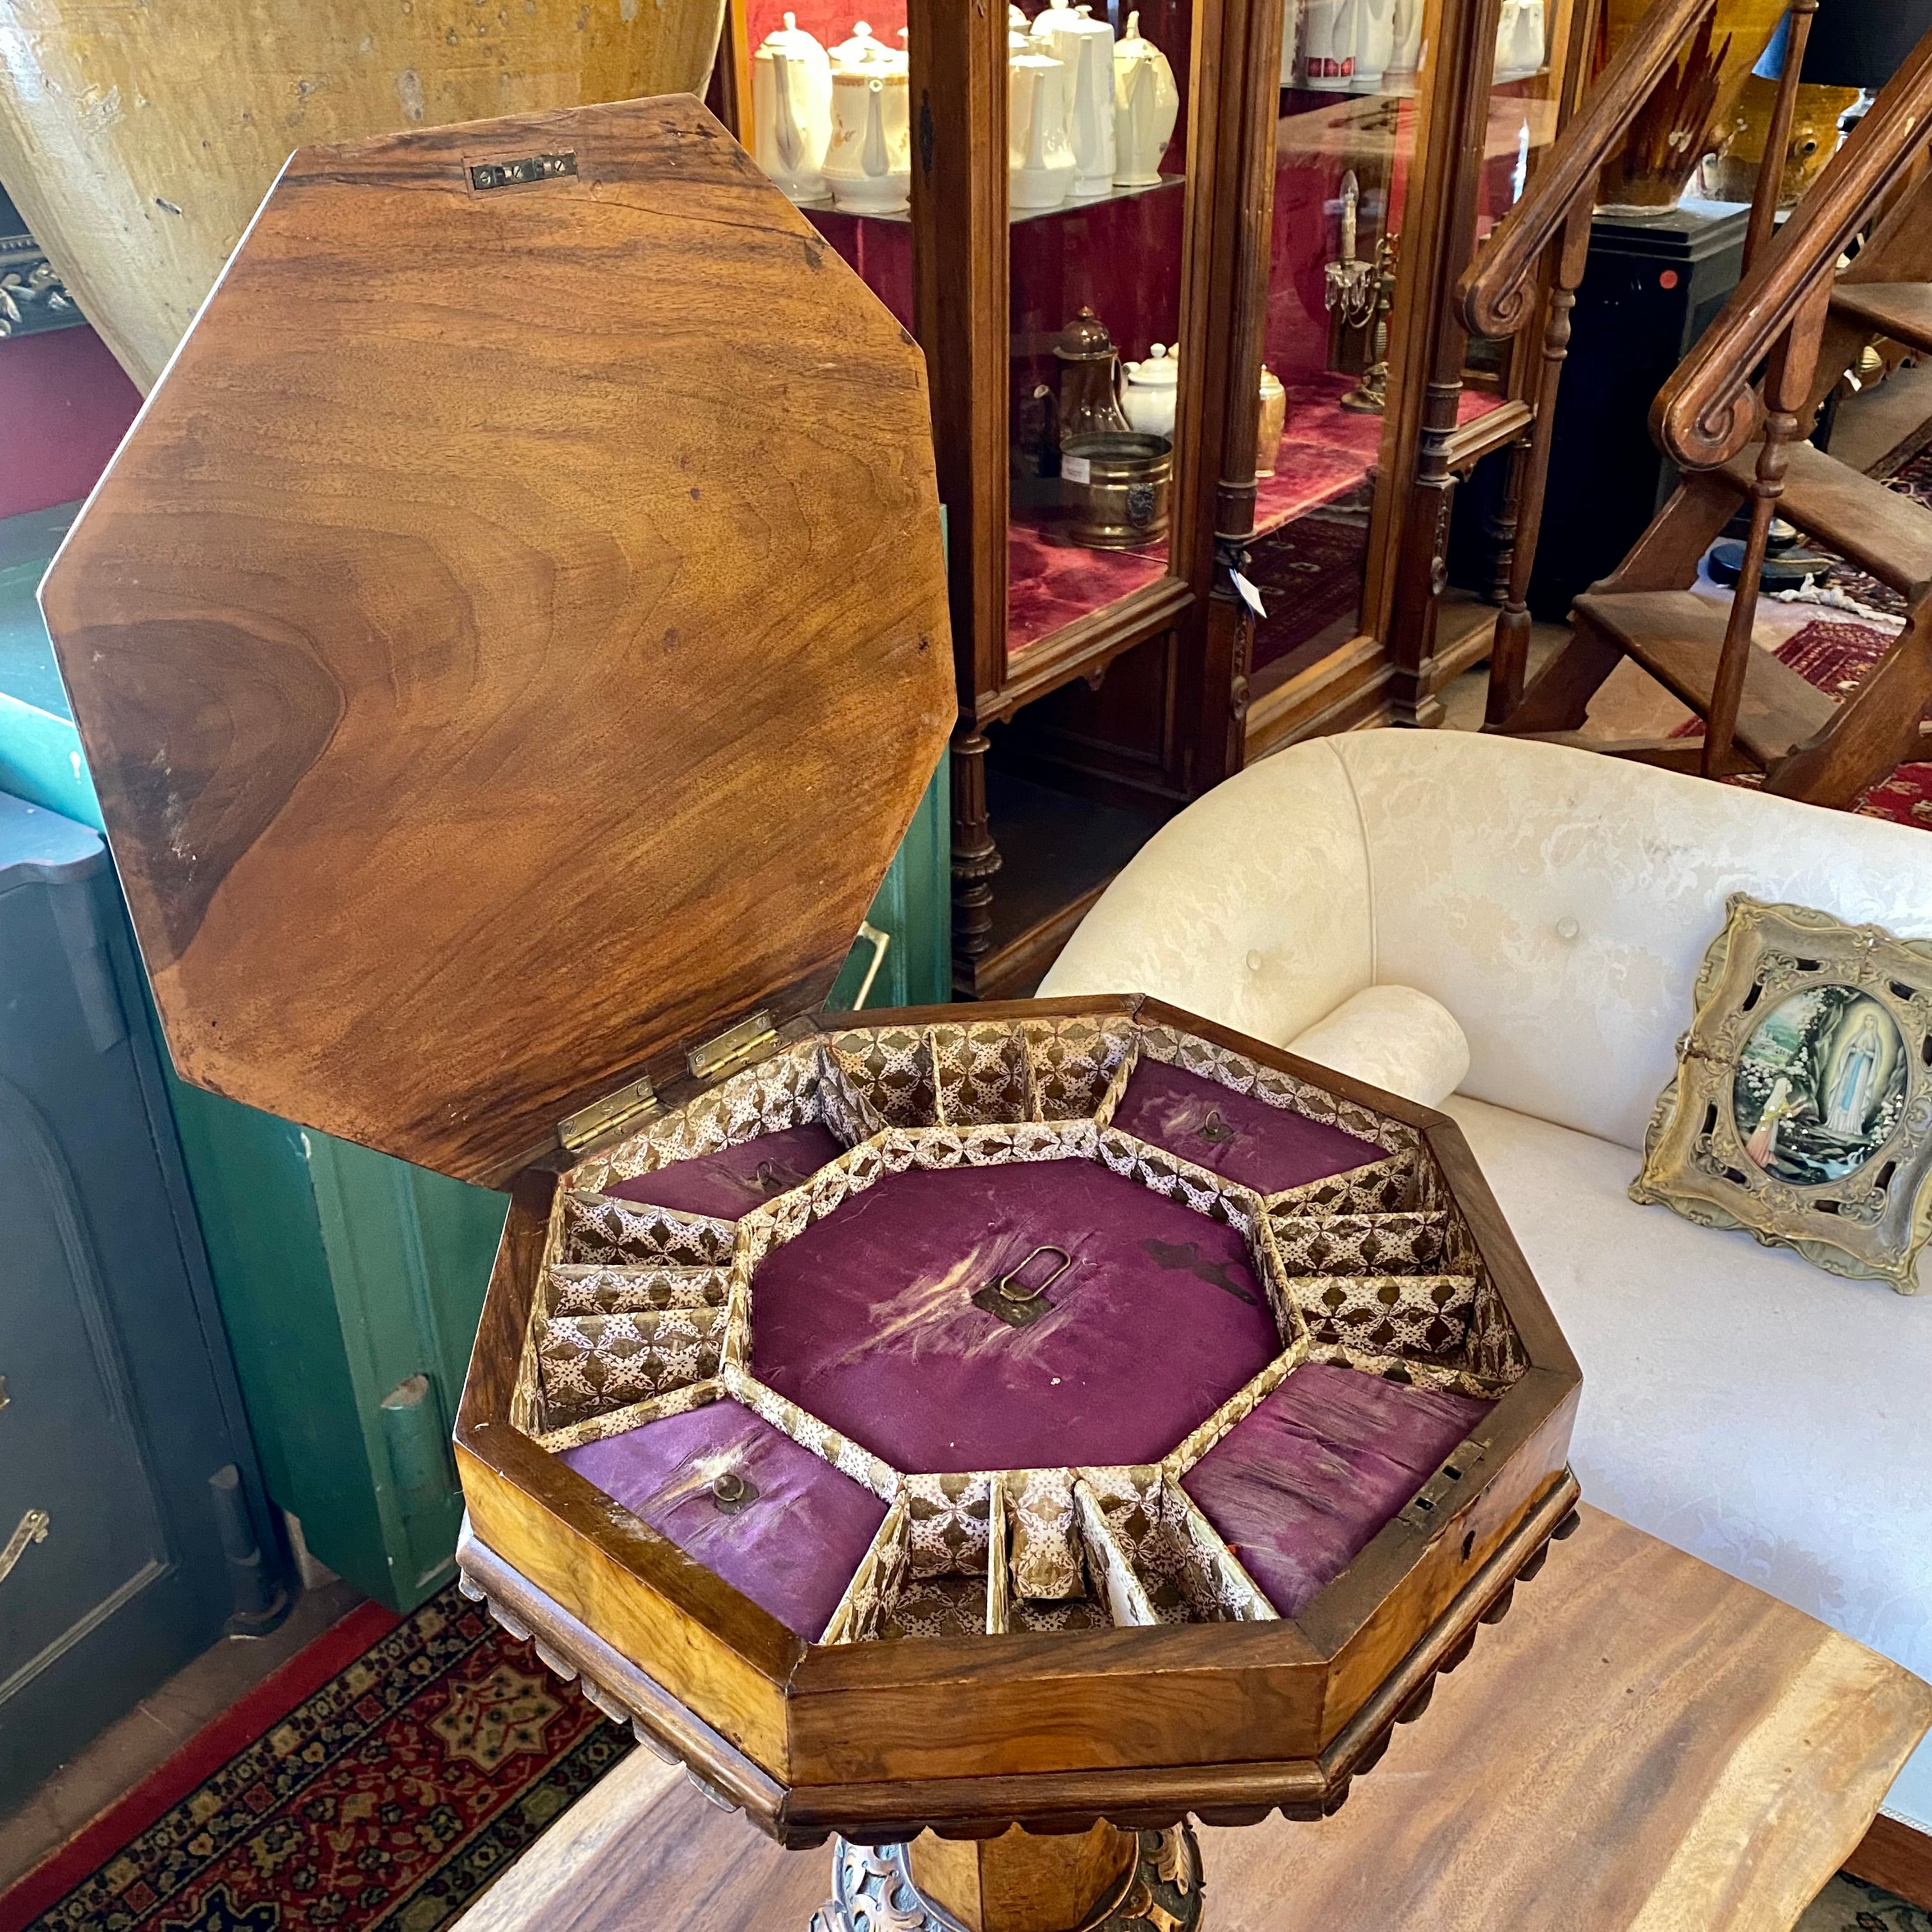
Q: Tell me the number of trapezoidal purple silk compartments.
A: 4